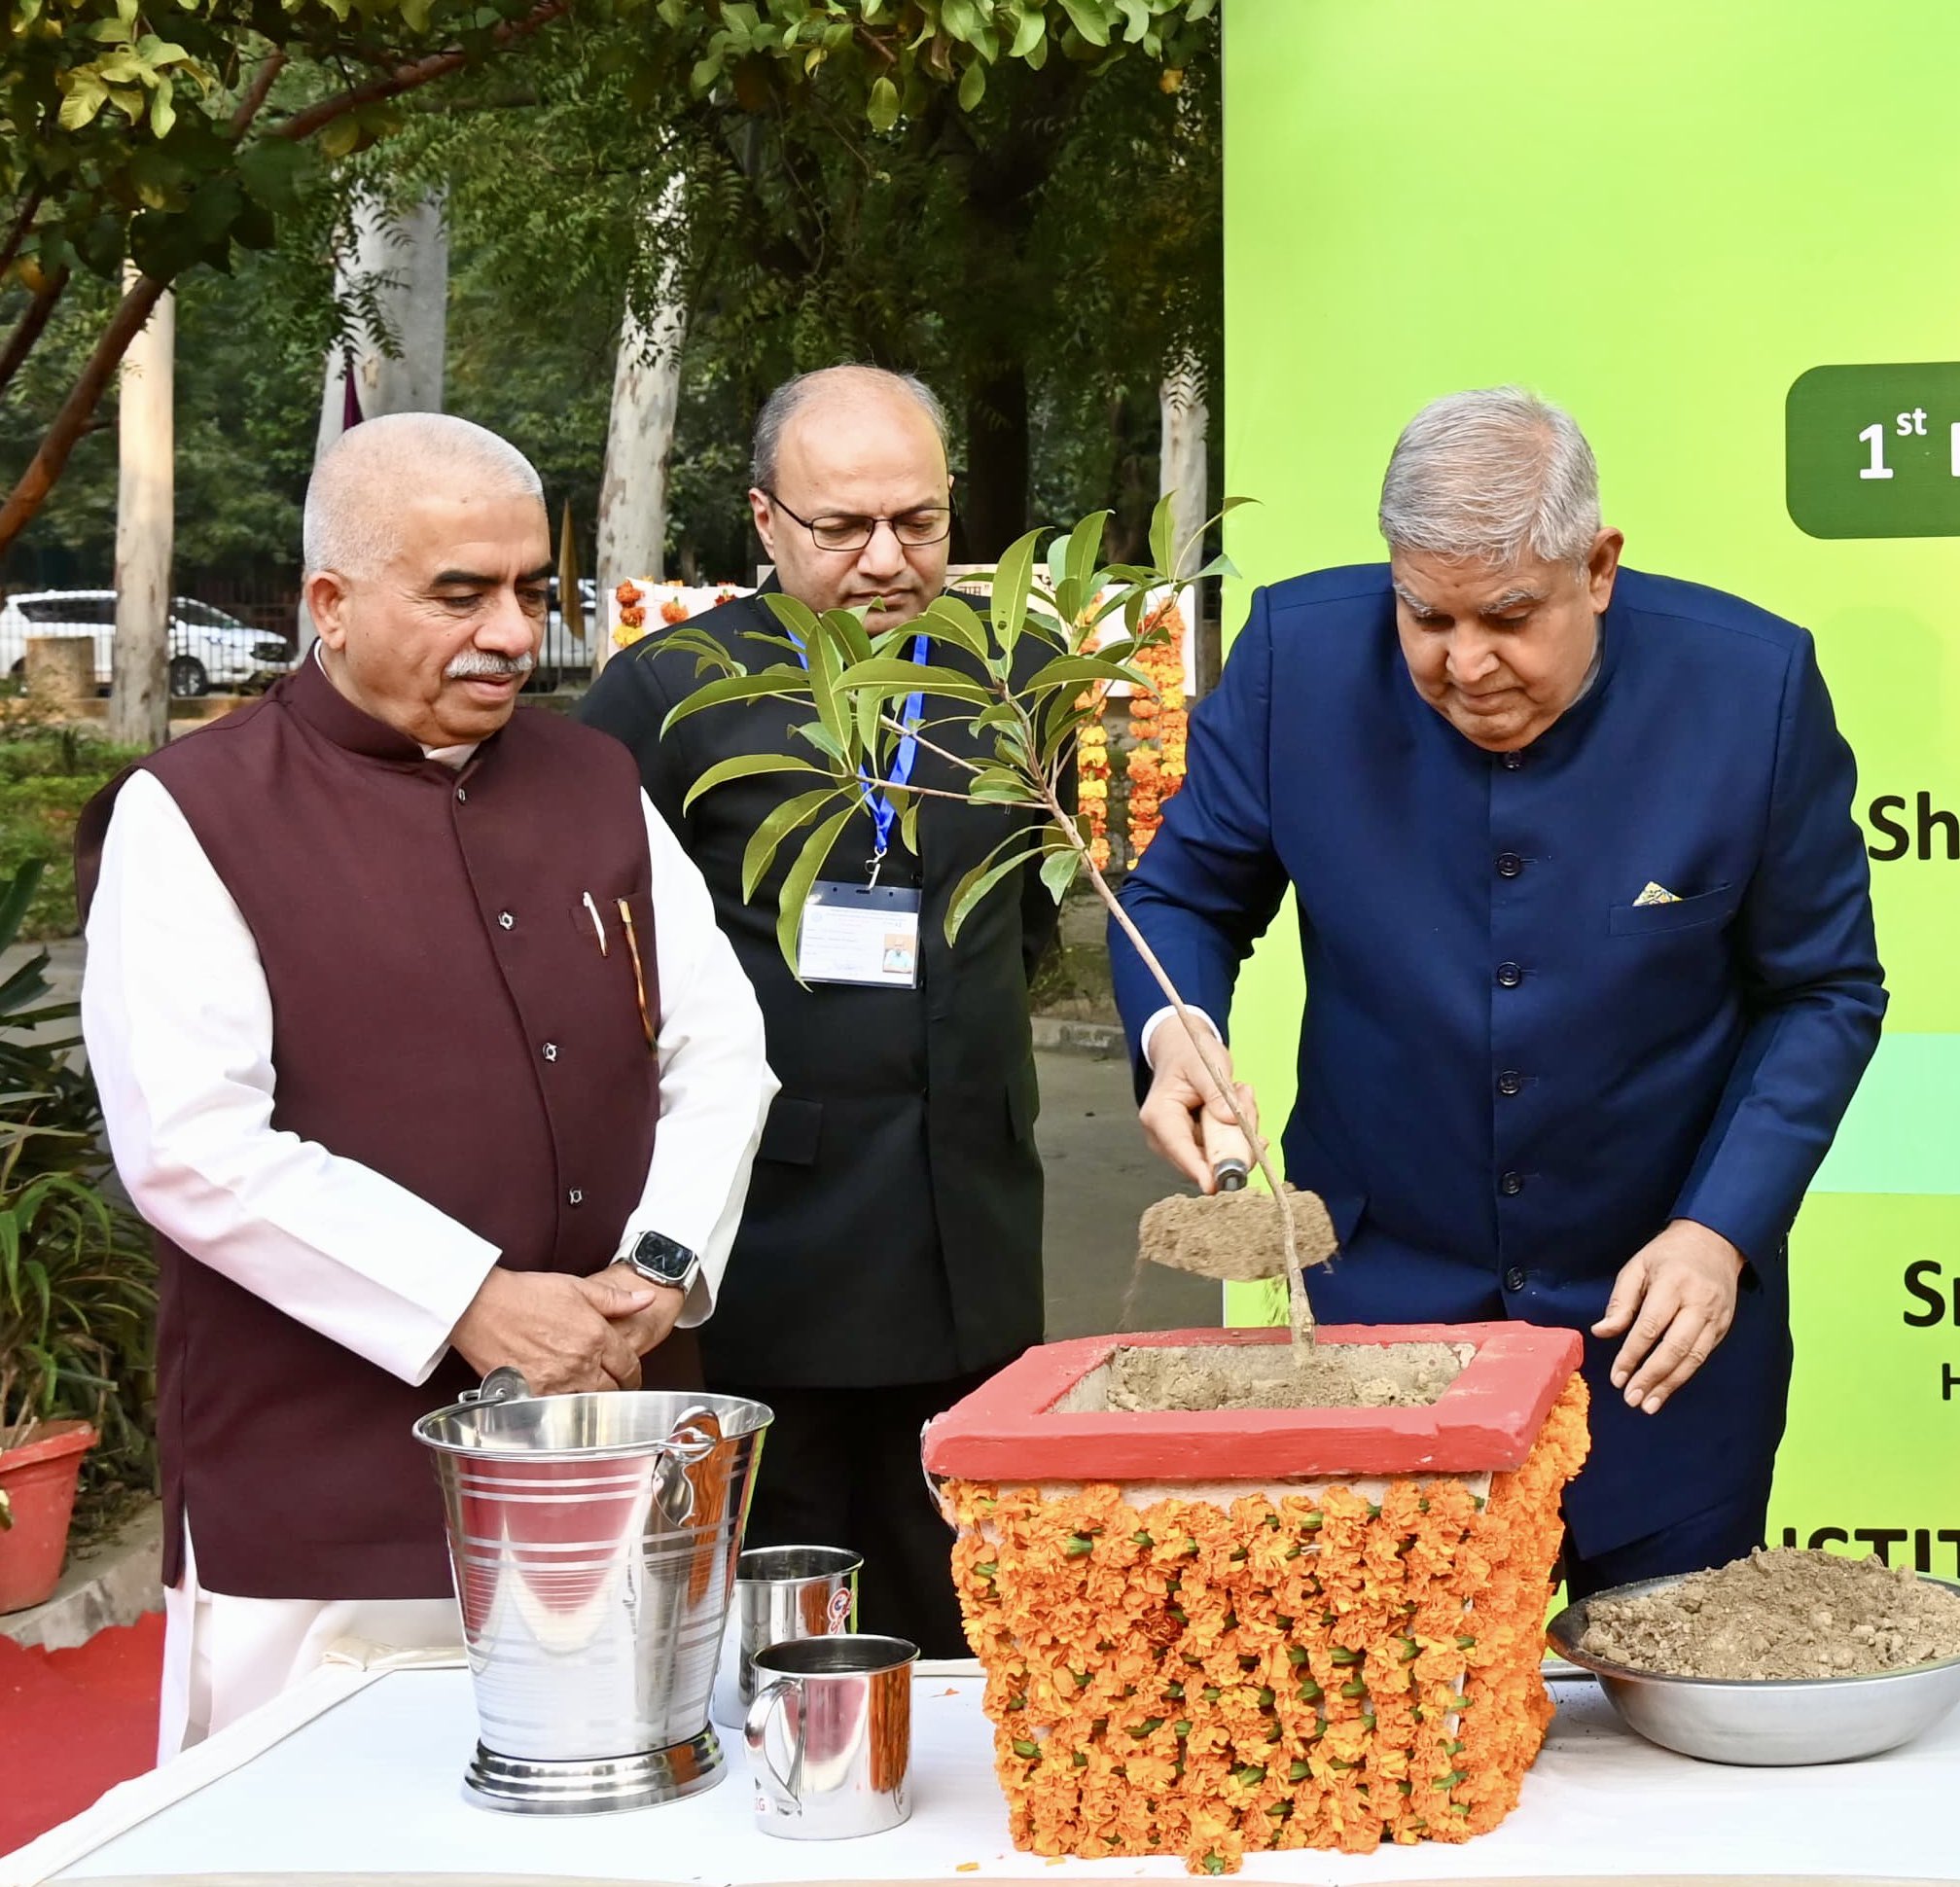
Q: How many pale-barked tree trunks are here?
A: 4